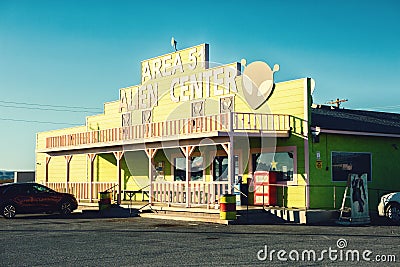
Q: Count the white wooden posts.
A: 7